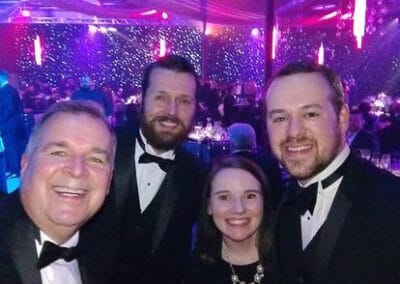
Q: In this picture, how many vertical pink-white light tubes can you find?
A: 5